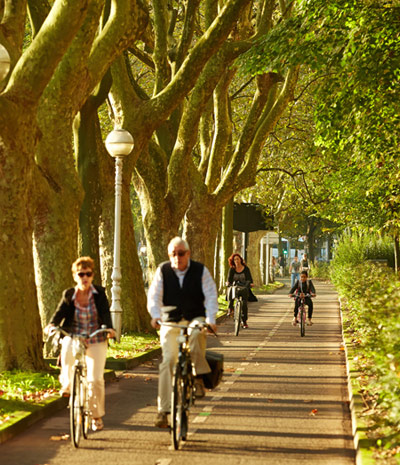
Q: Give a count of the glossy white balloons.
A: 0